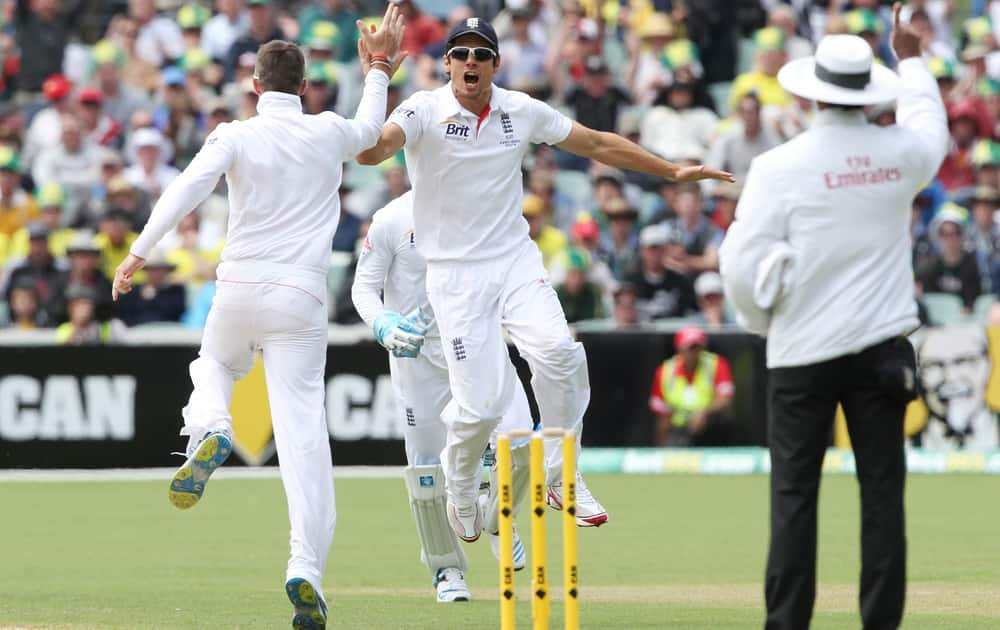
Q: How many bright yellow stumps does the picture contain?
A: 3